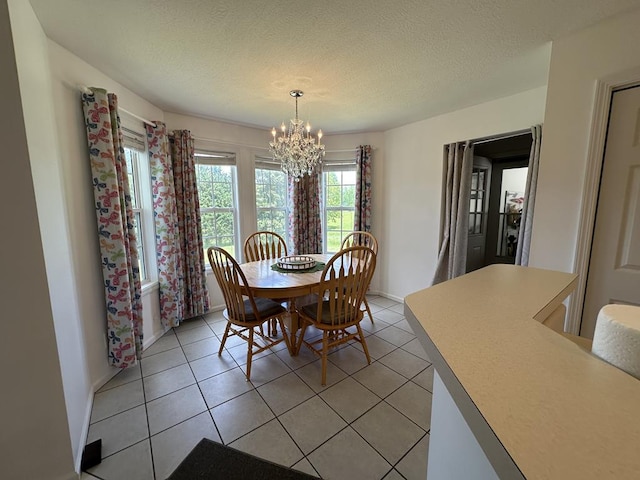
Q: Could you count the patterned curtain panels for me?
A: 5